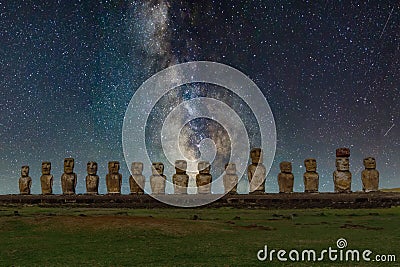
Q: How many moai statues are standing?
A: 15